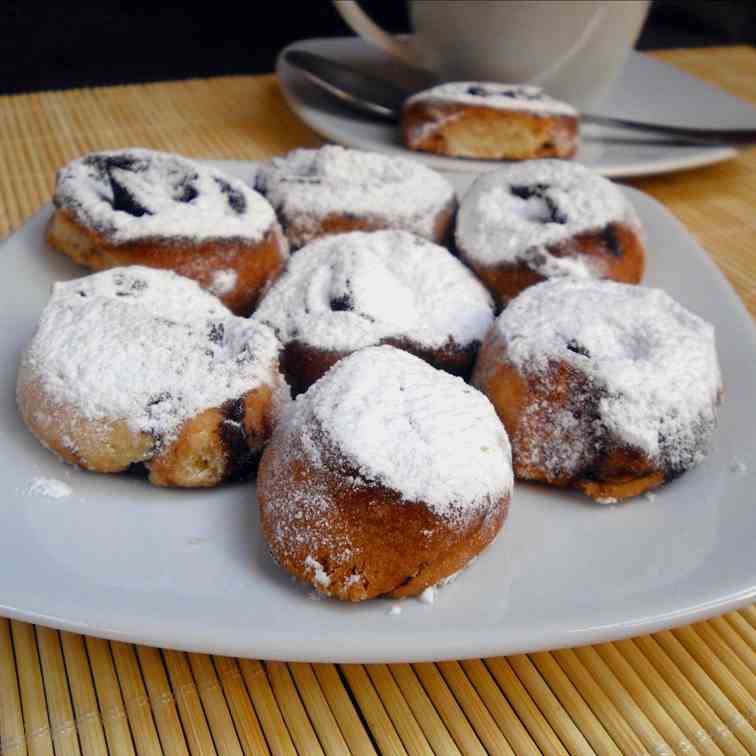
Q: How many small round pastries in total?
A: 8